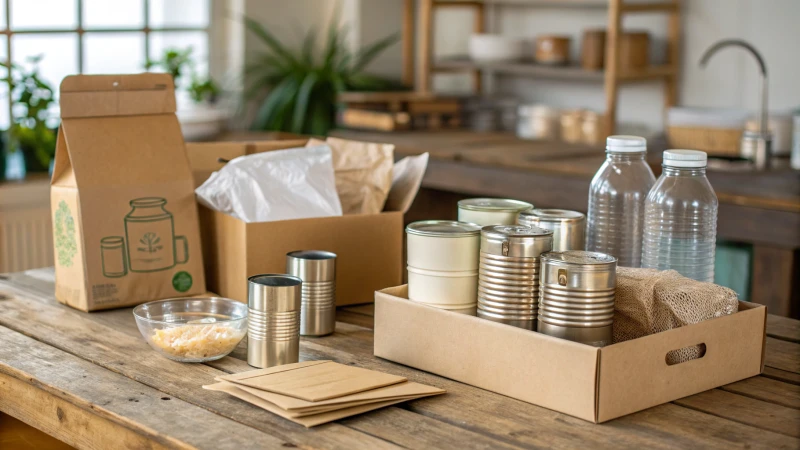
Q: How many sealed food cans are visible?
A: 5